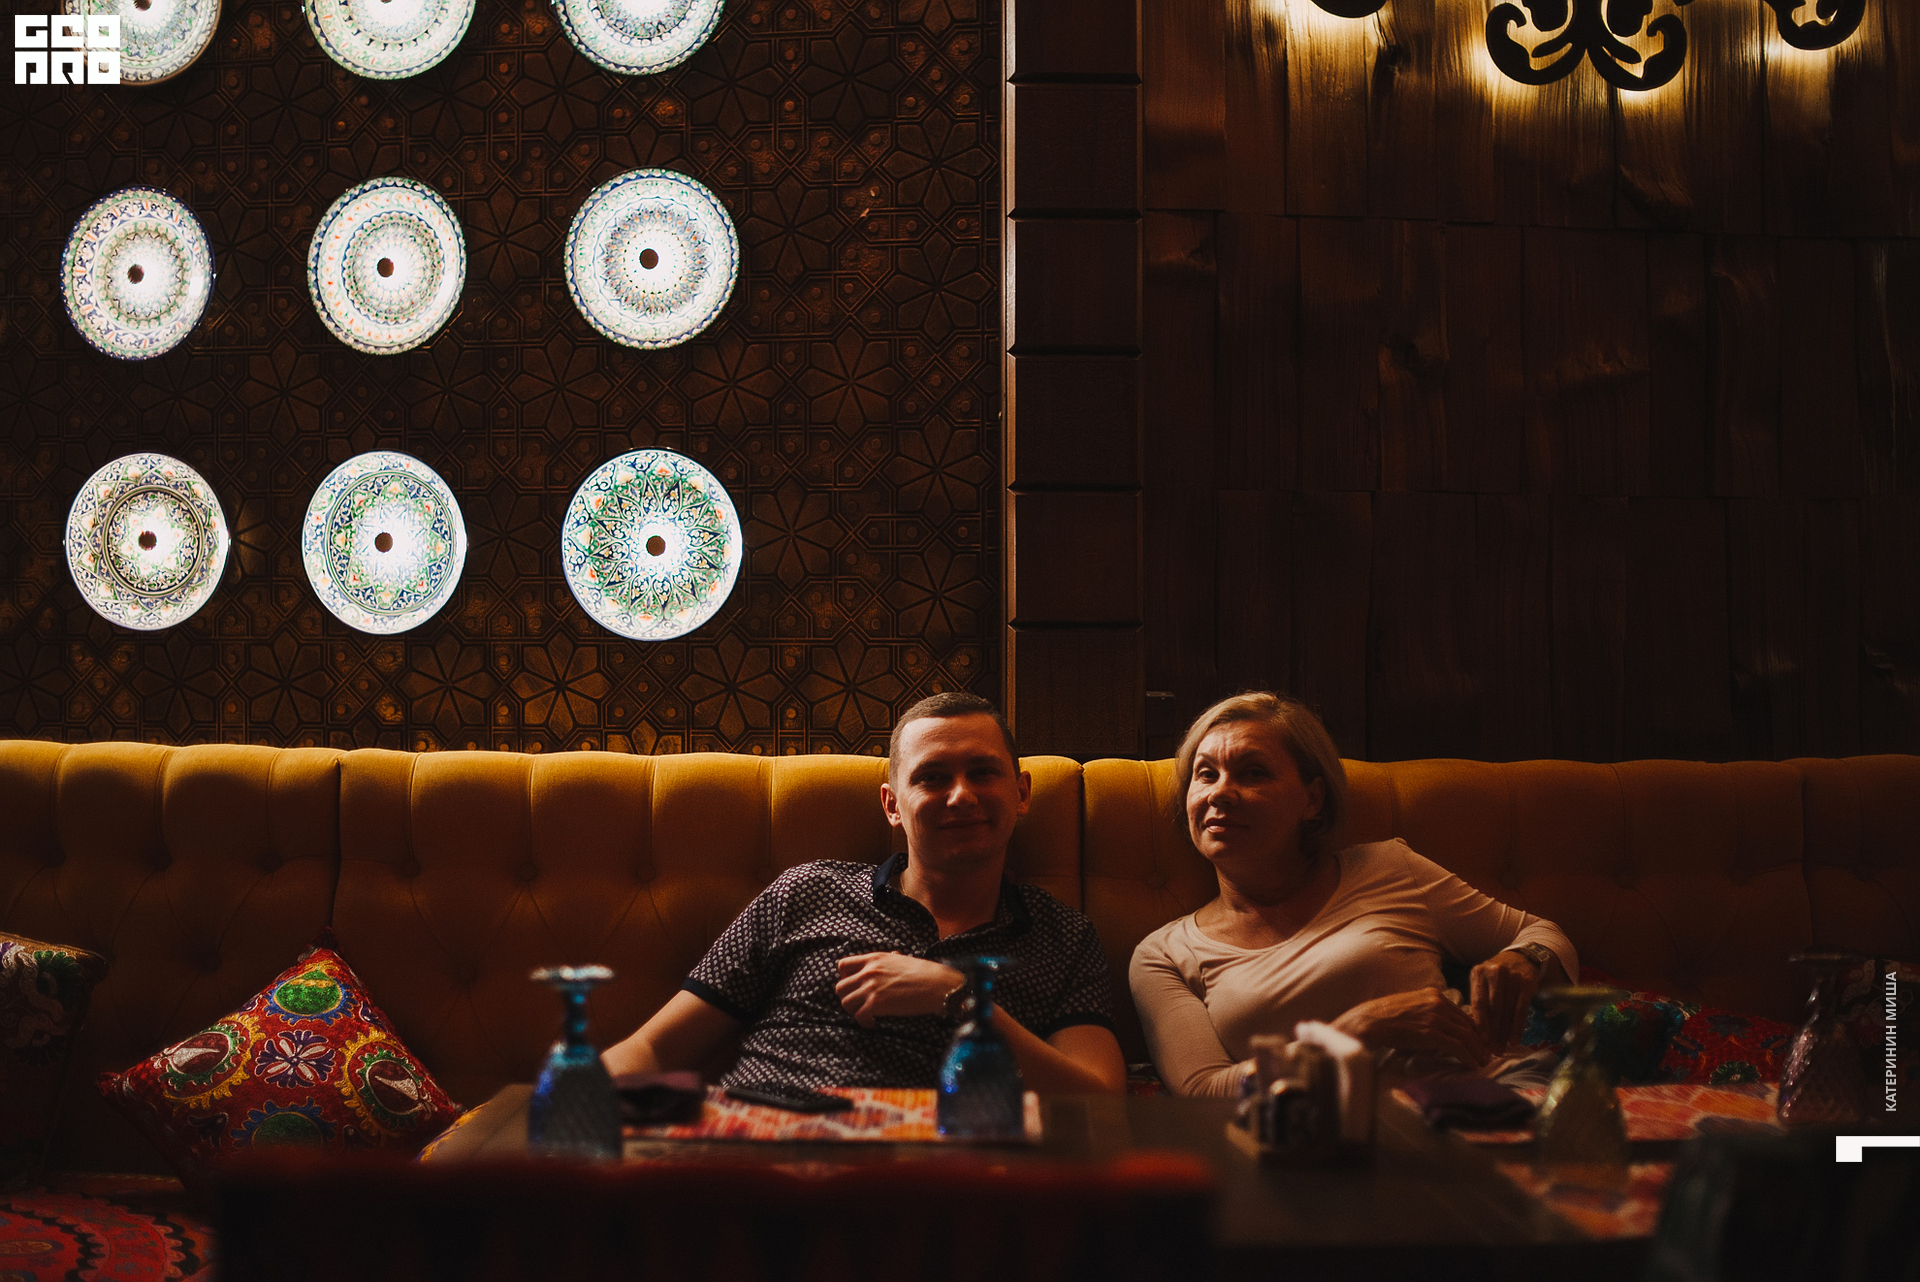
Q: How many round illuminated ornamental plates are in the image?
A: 9